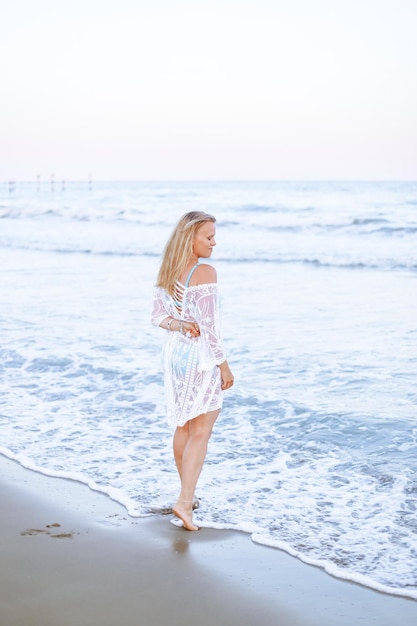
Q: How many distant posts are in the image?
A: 5